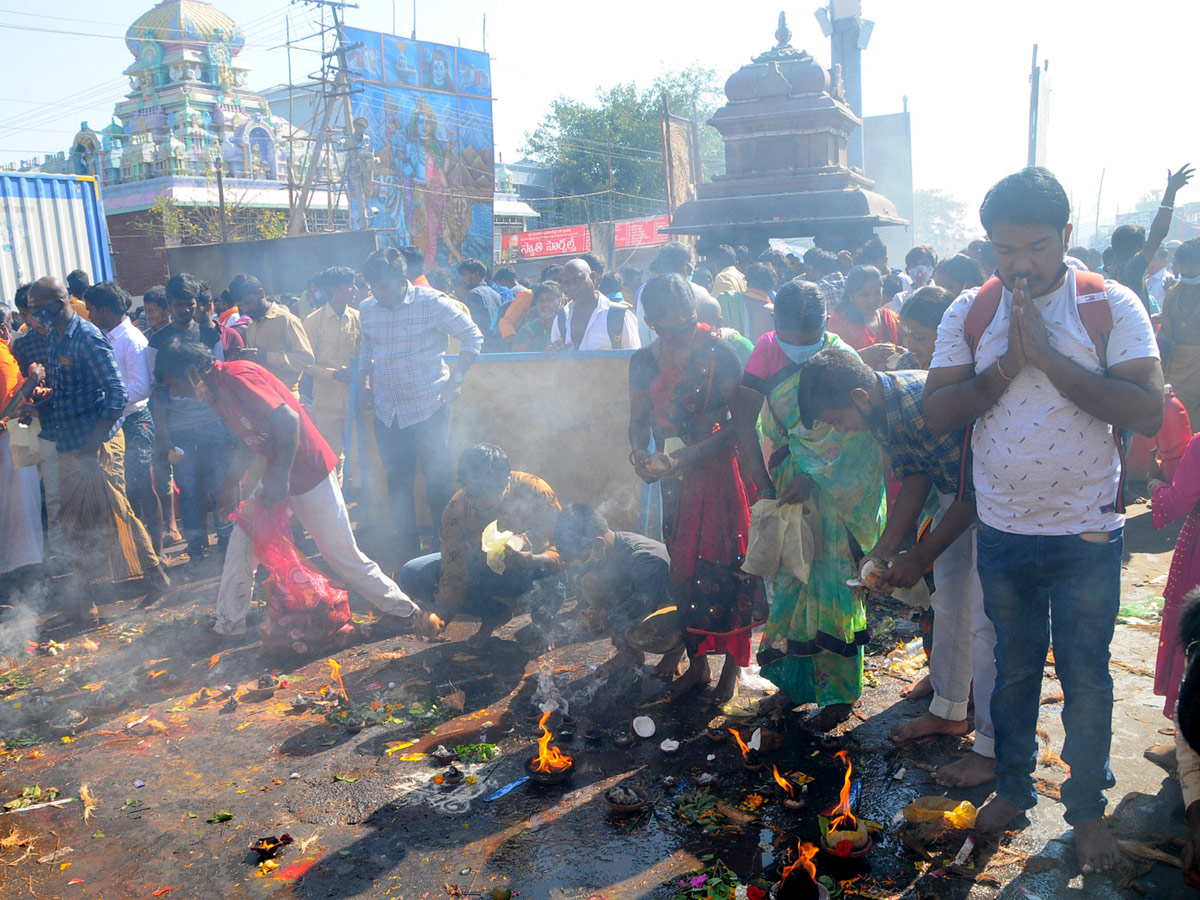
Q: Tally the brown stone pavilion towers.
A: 1